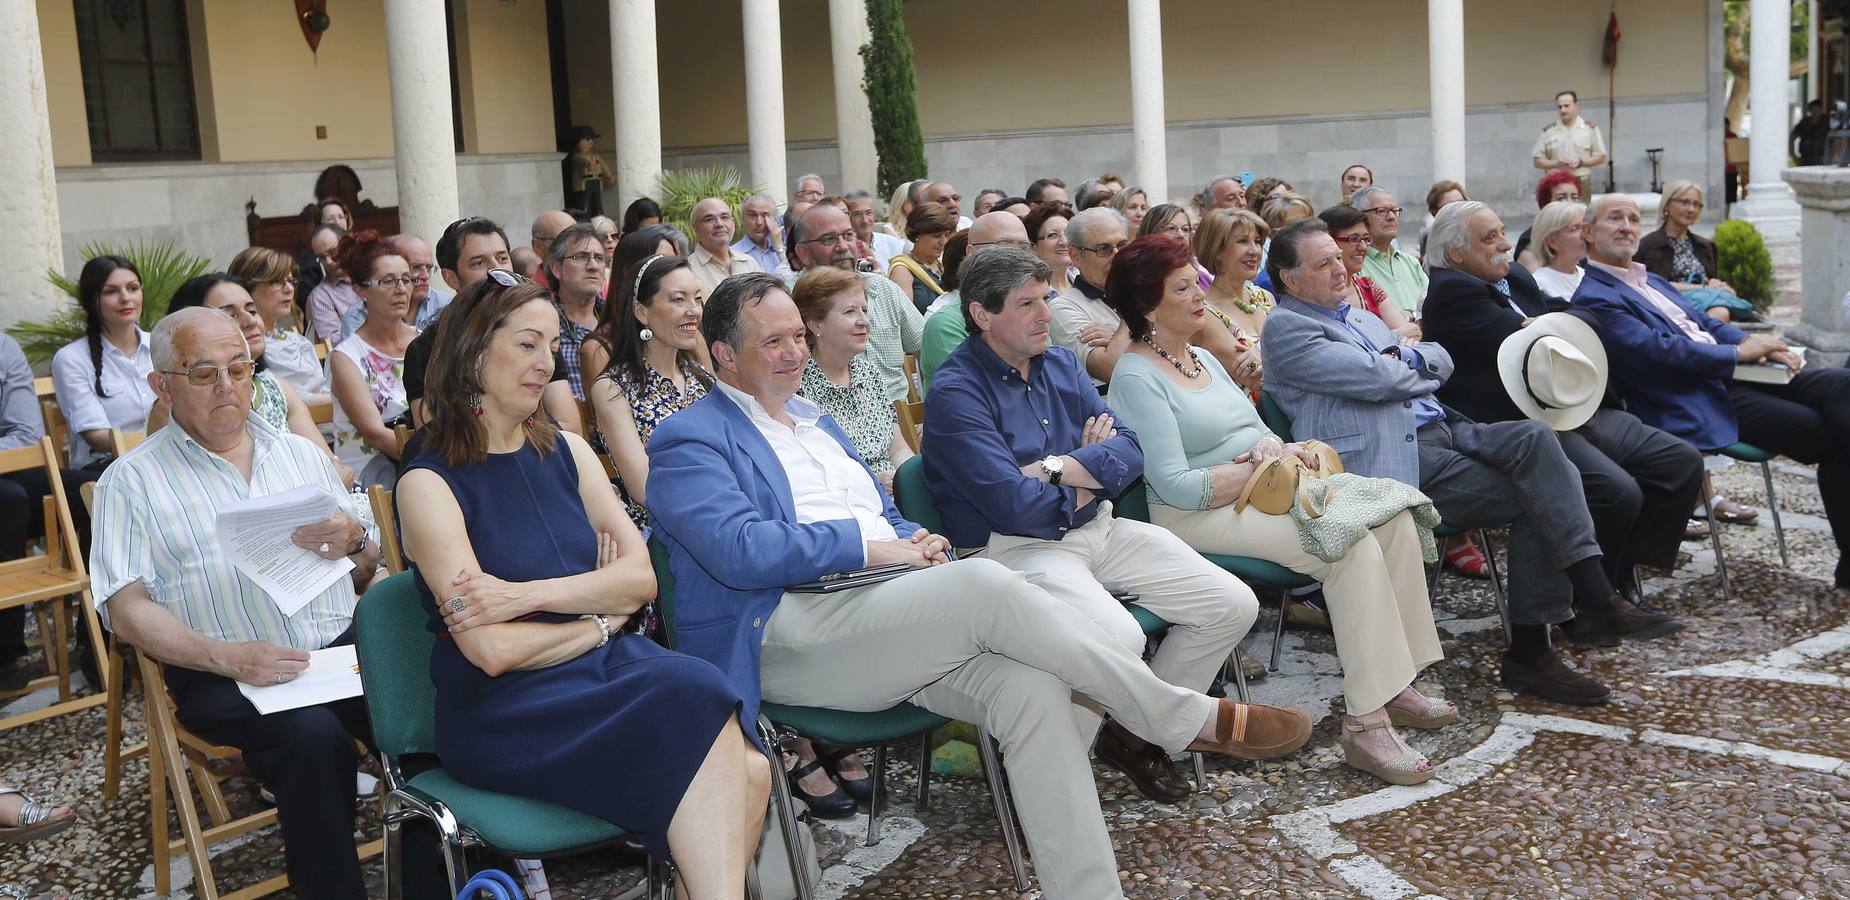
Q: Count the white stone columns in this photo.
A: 8